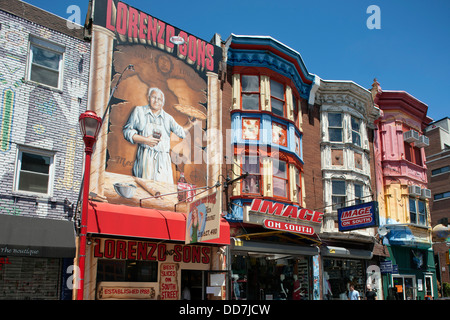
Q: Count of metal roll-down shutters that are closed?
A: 1